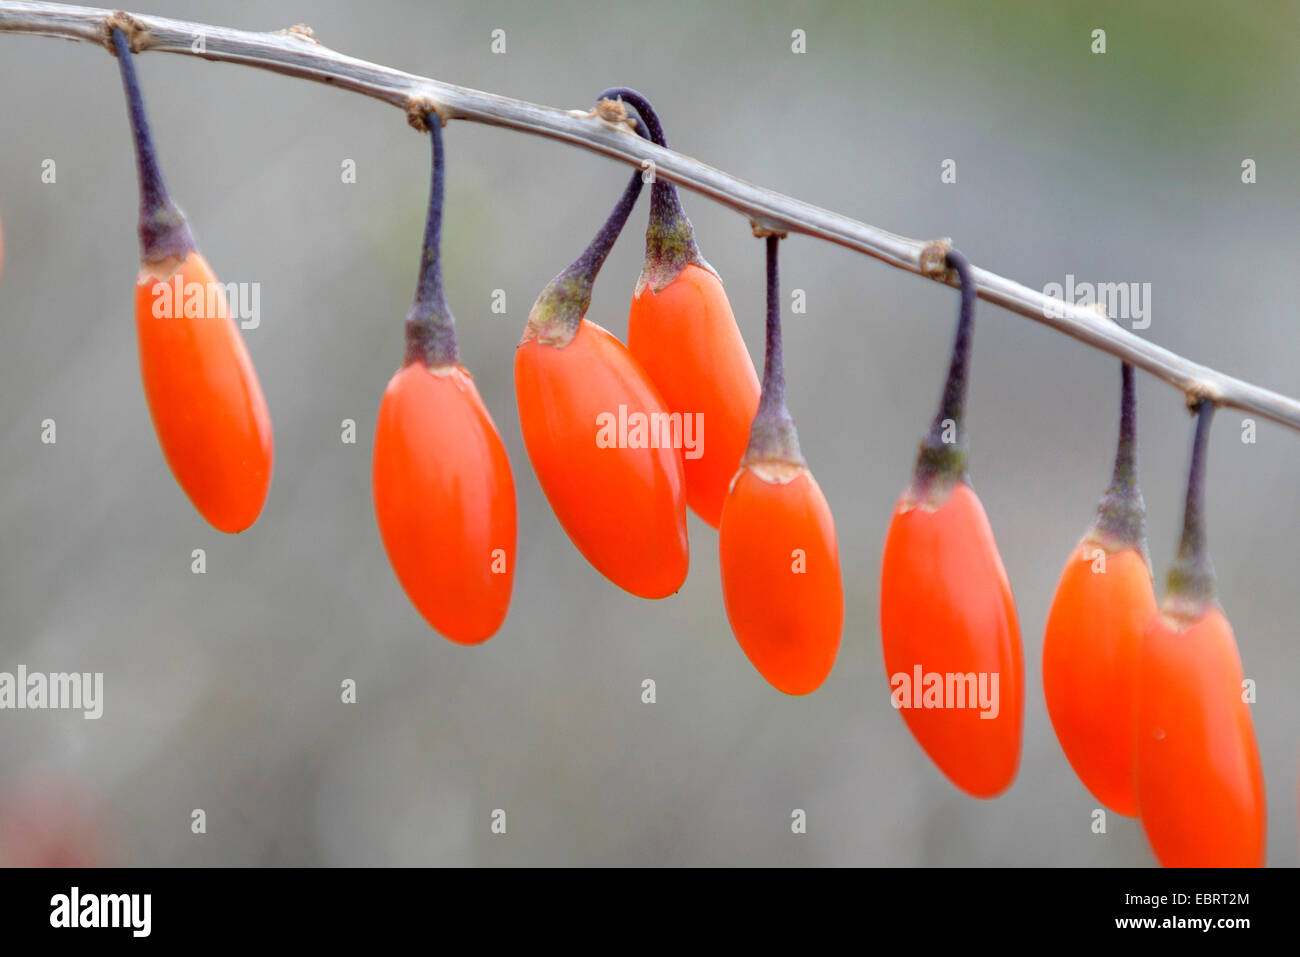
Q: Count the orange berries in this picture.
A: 8